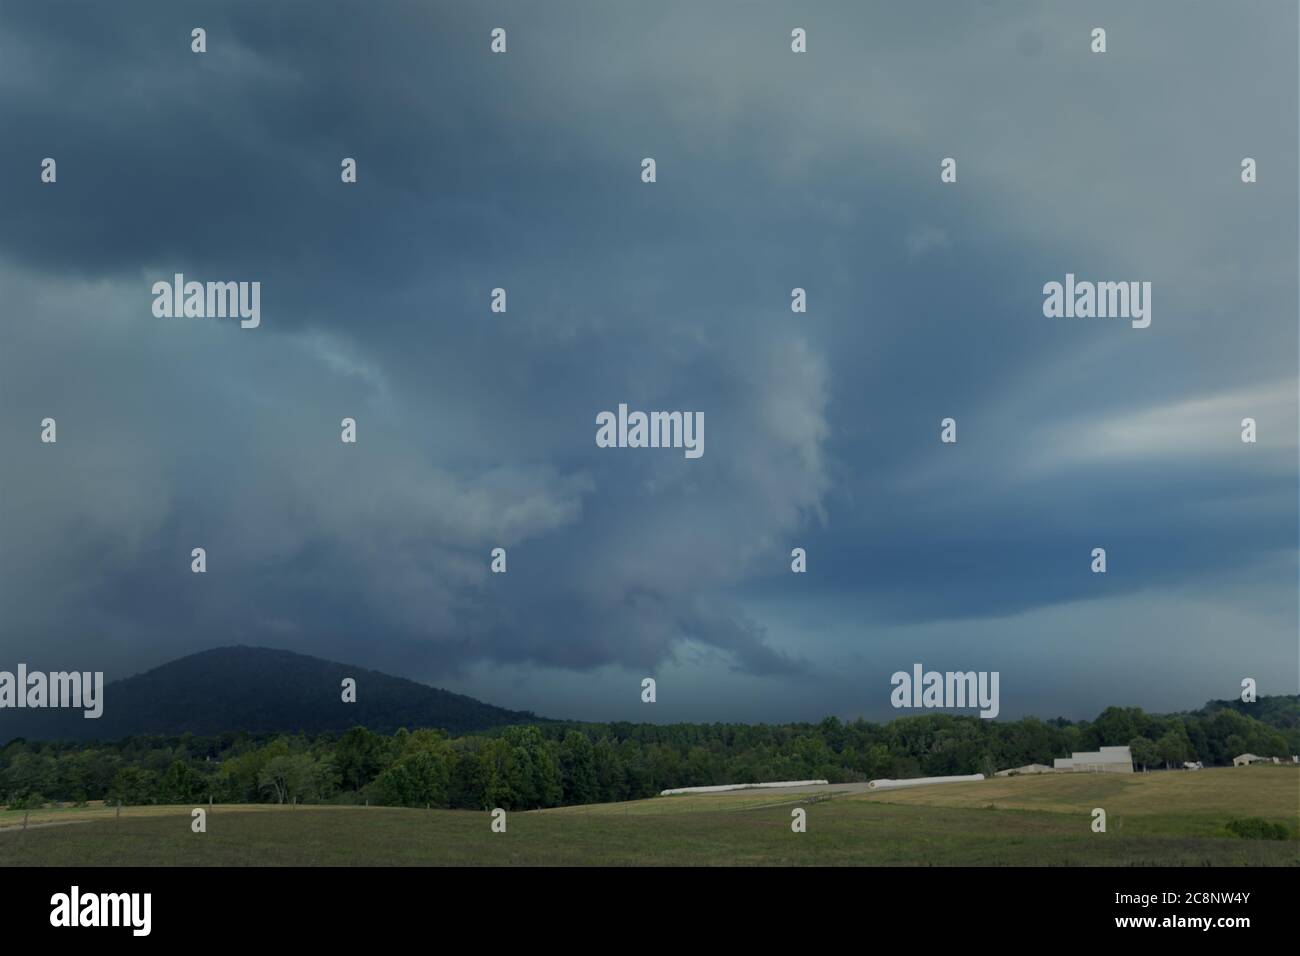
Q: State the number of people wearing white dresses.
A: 0